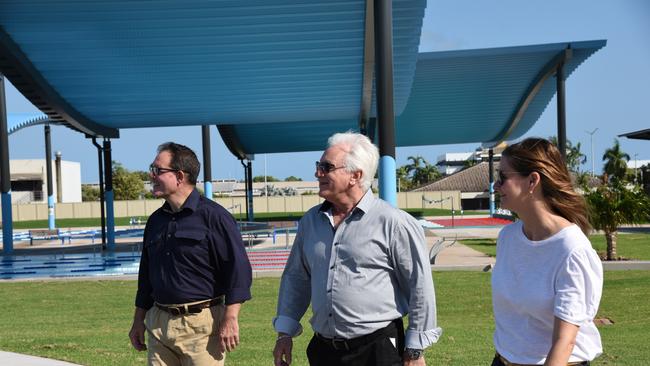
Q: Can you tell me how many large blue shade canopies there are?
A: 2